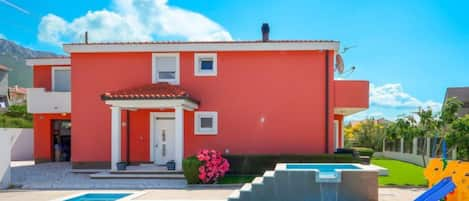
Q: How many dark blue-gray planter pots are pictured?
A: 2